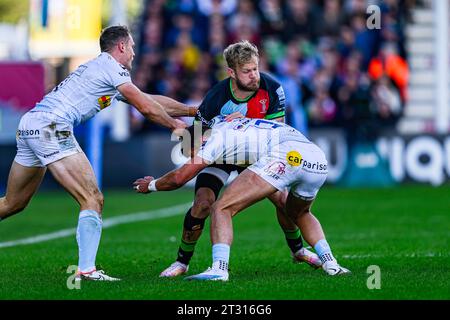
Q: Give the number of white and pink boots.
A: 2